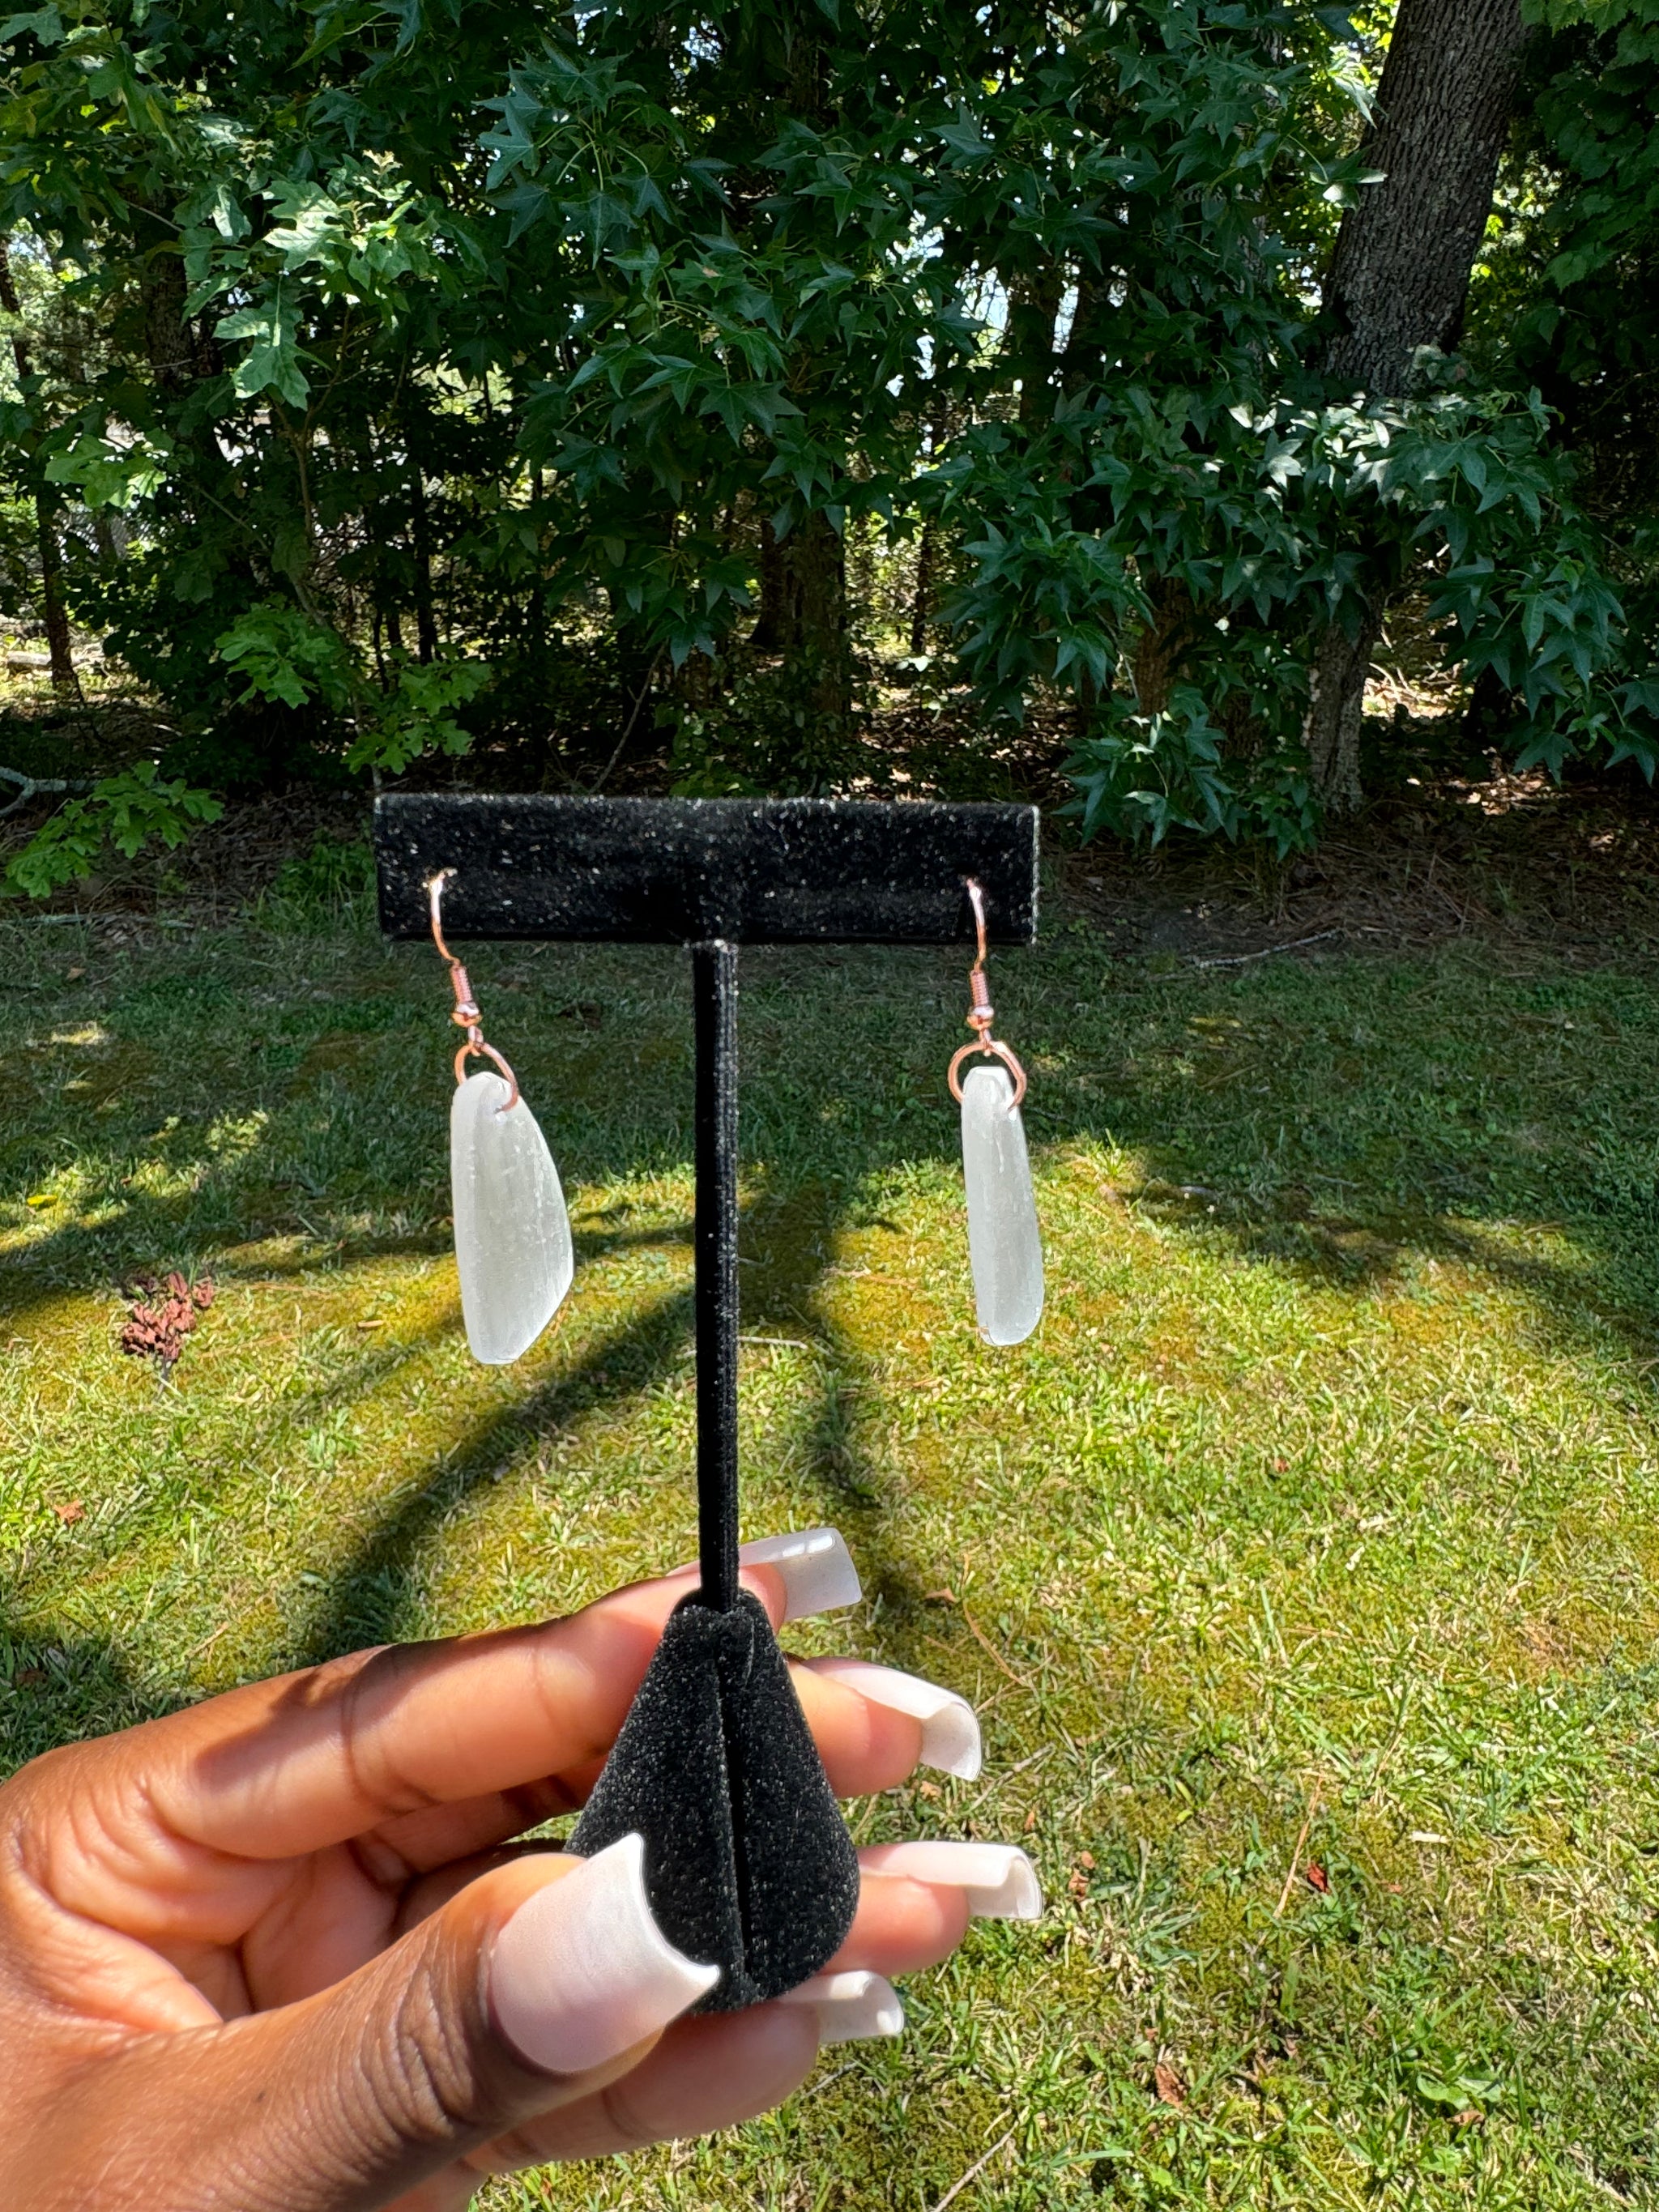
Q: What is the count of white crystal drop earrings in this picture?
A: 2